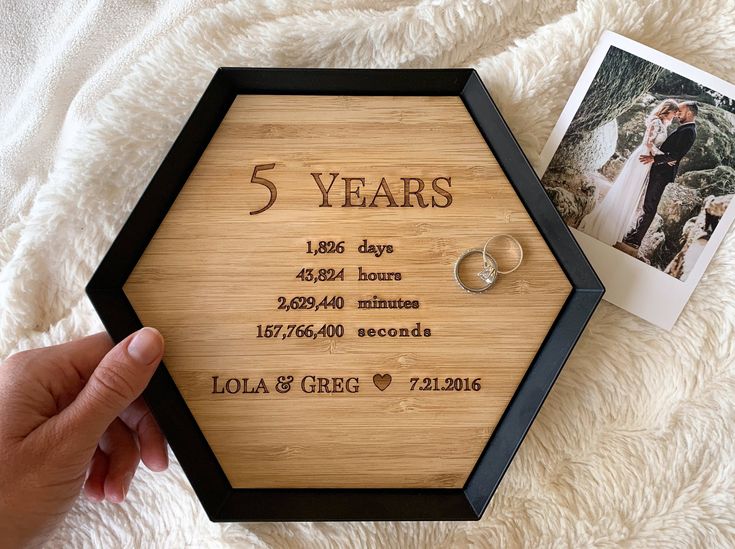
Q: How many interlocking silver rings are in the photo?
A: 2